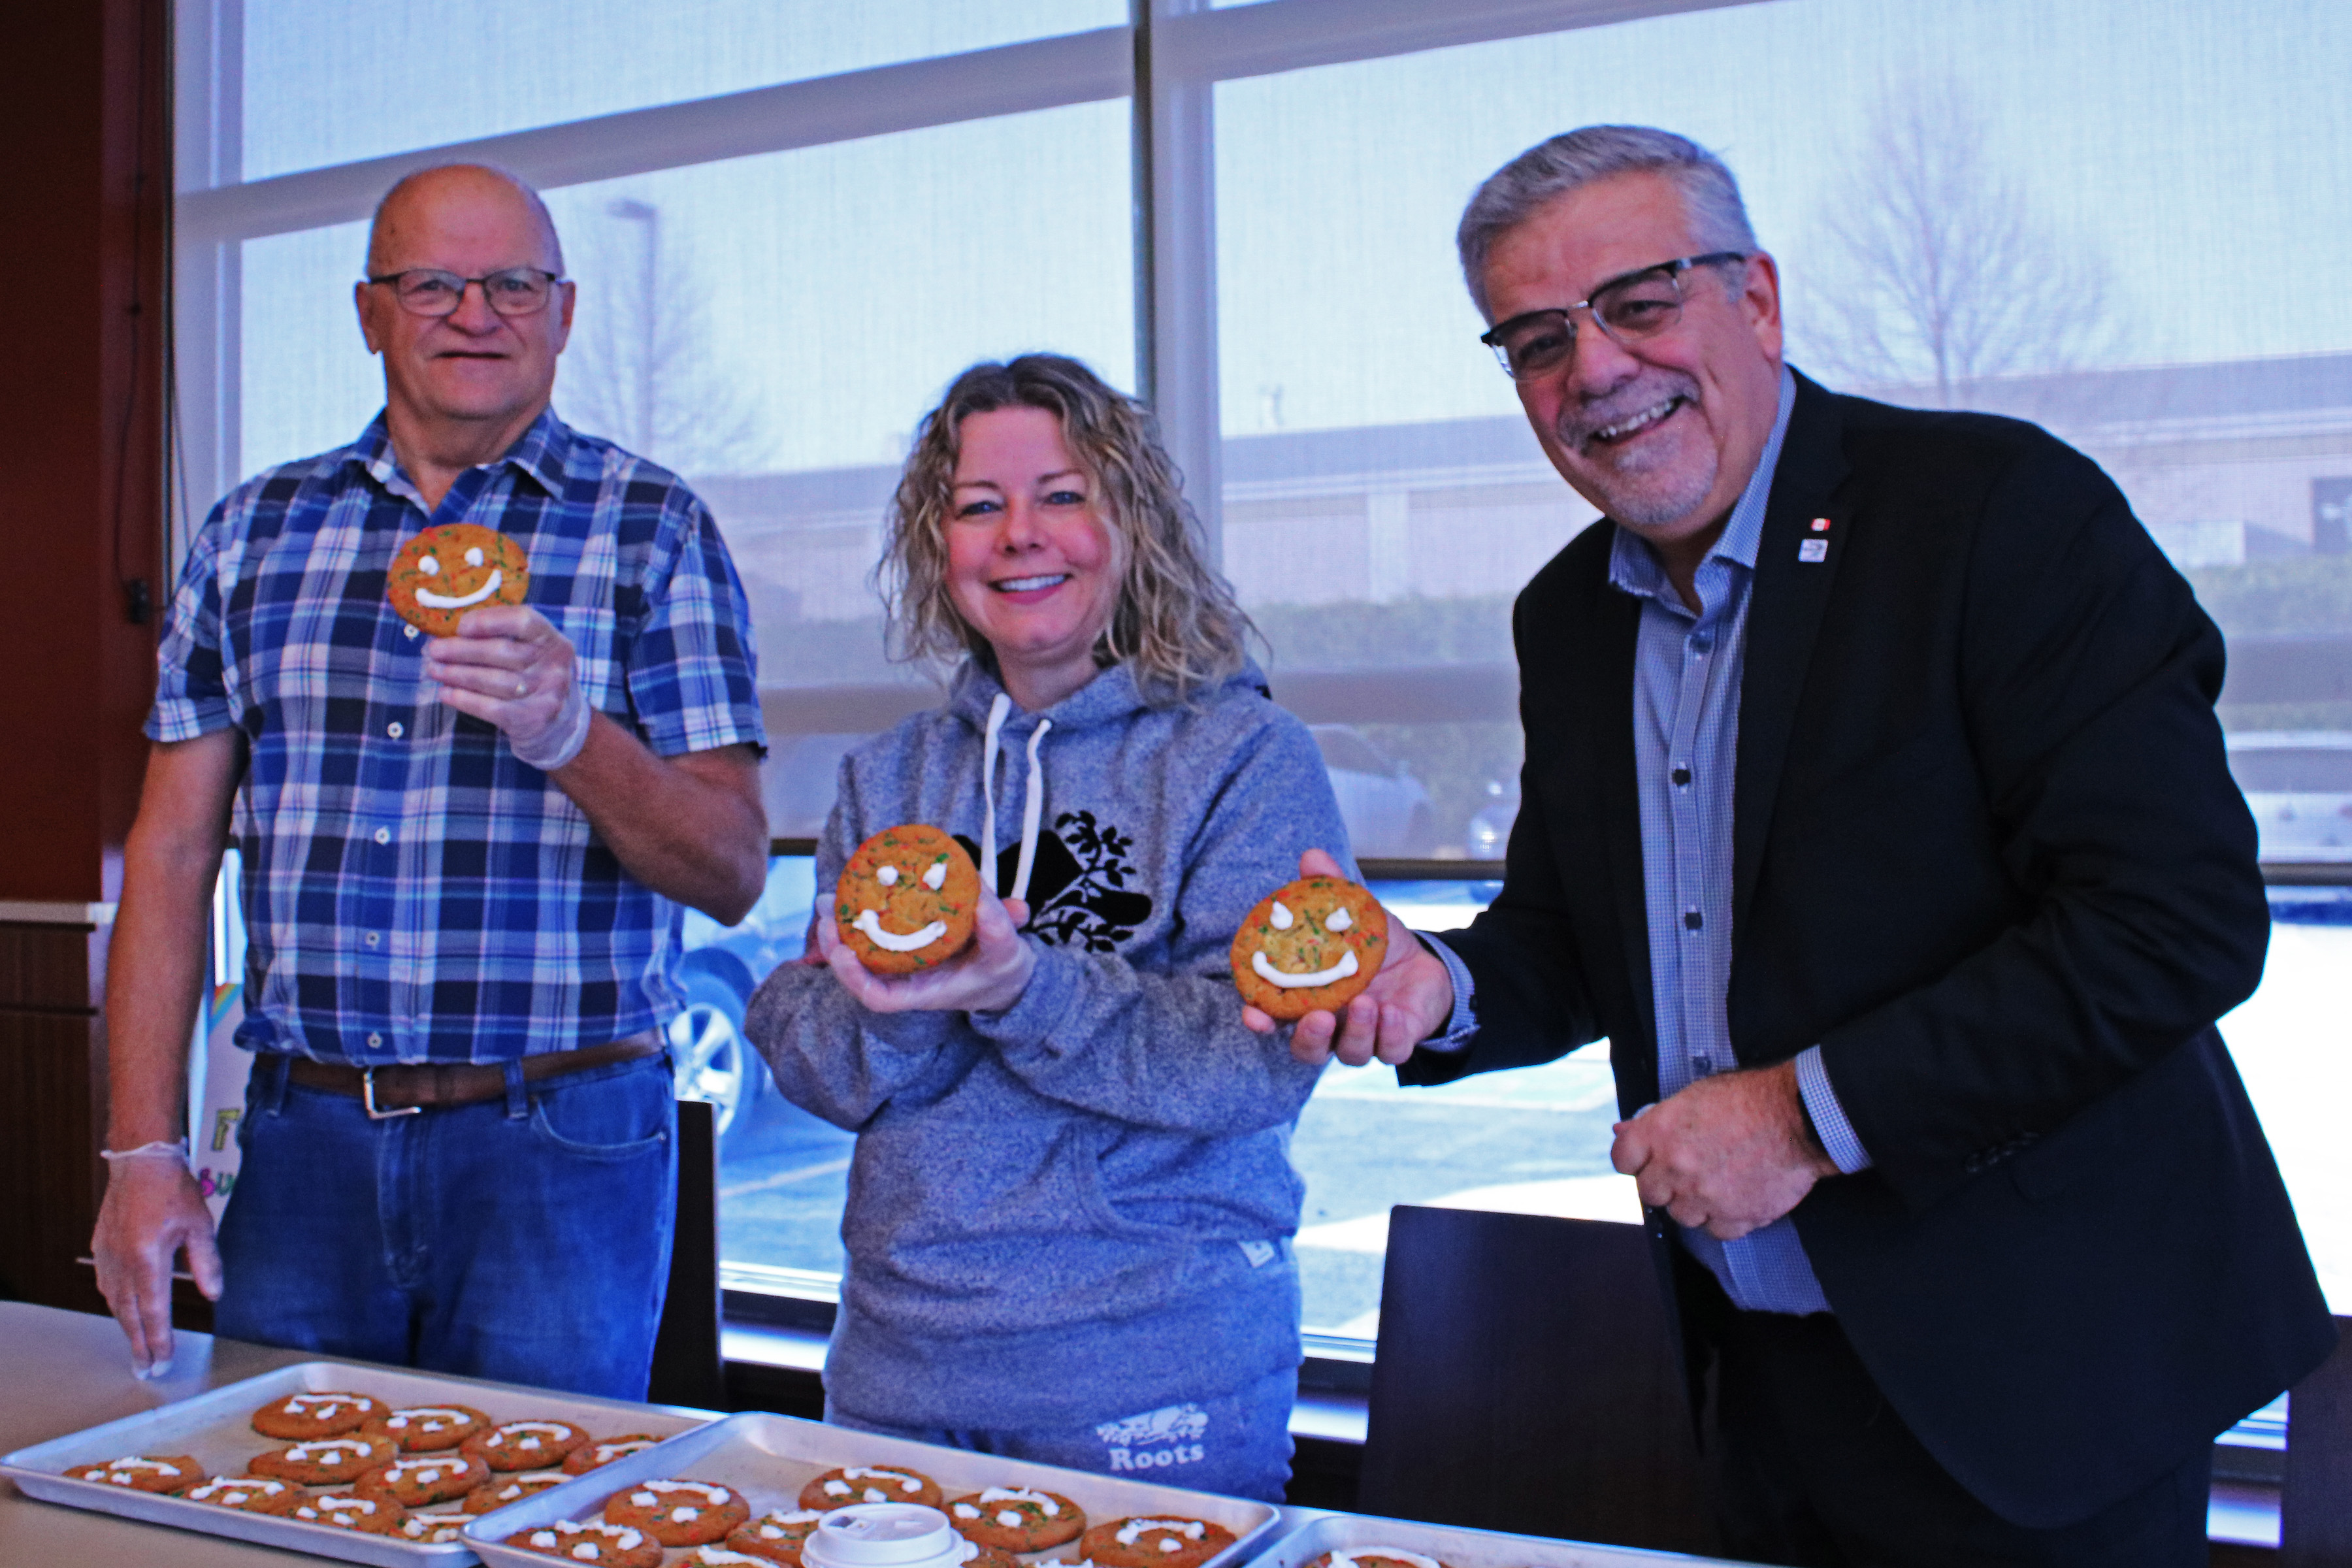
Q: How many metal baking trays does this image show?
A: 3